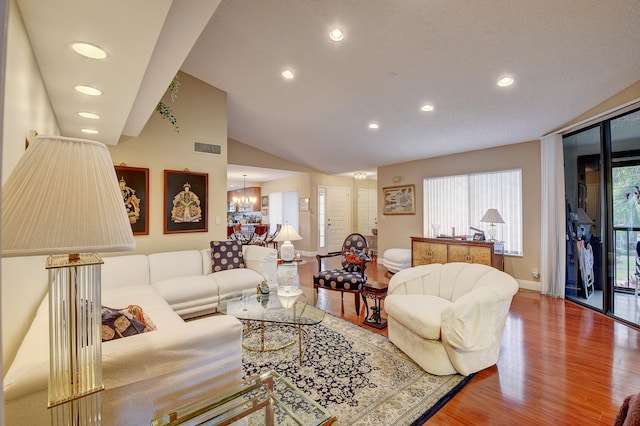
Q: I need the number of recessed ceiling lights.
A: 9